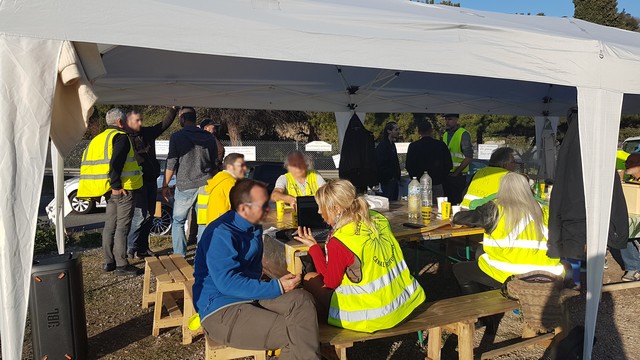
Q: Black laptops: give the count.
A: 1